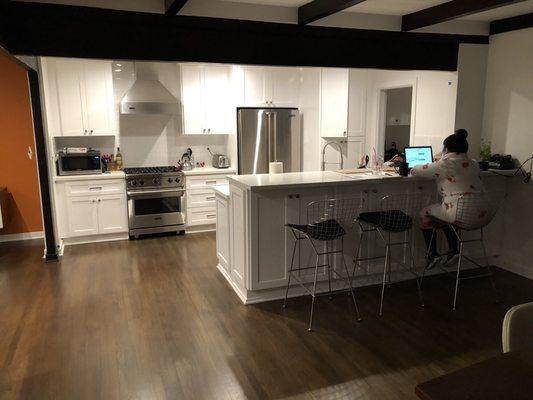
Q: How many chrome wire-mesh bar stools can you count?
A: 3